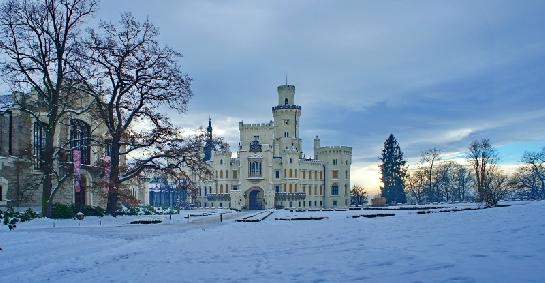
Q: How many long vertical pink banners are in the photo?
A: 2